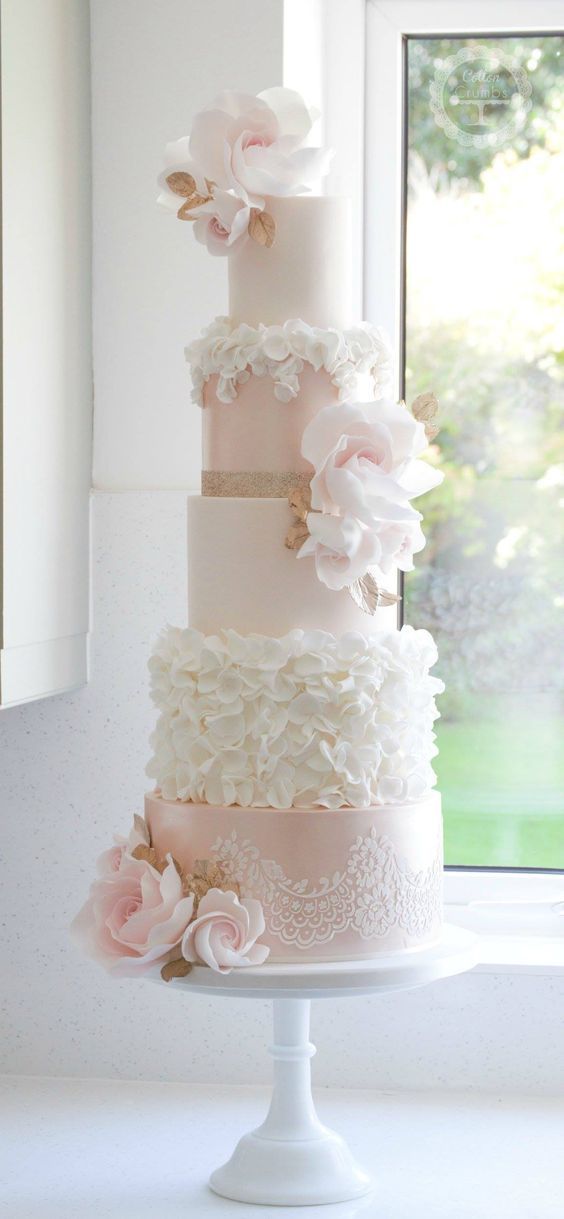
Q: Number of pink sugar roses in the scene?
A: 8